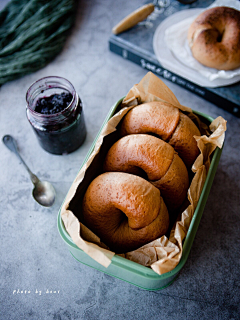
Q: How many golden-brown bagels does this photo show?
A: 4